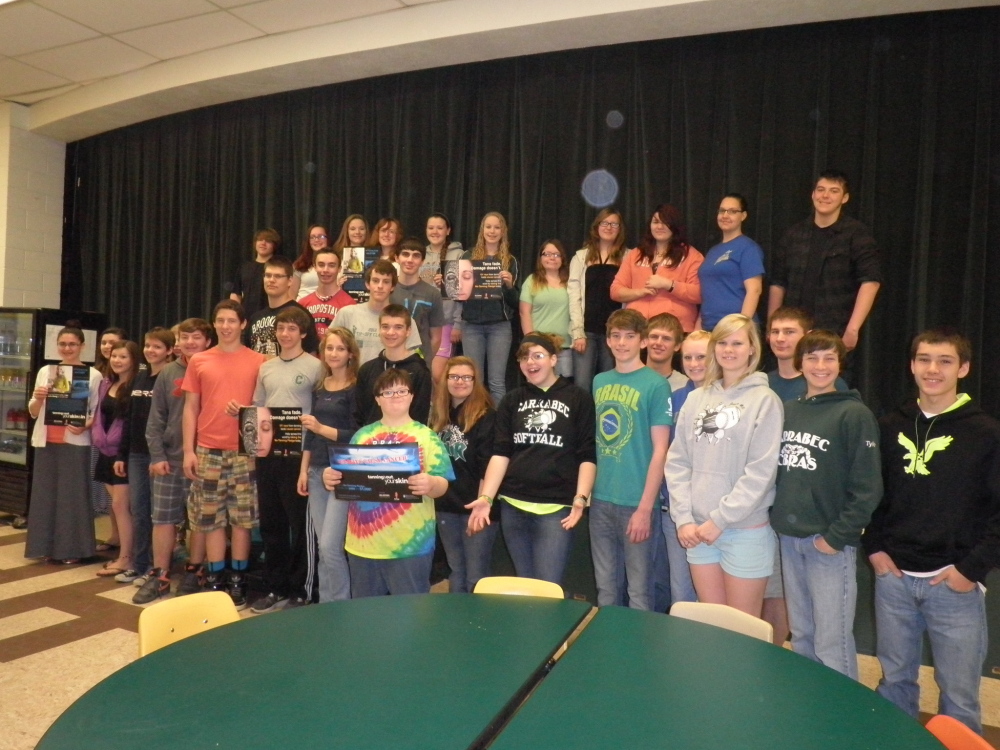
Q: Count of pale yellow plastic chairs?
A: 2